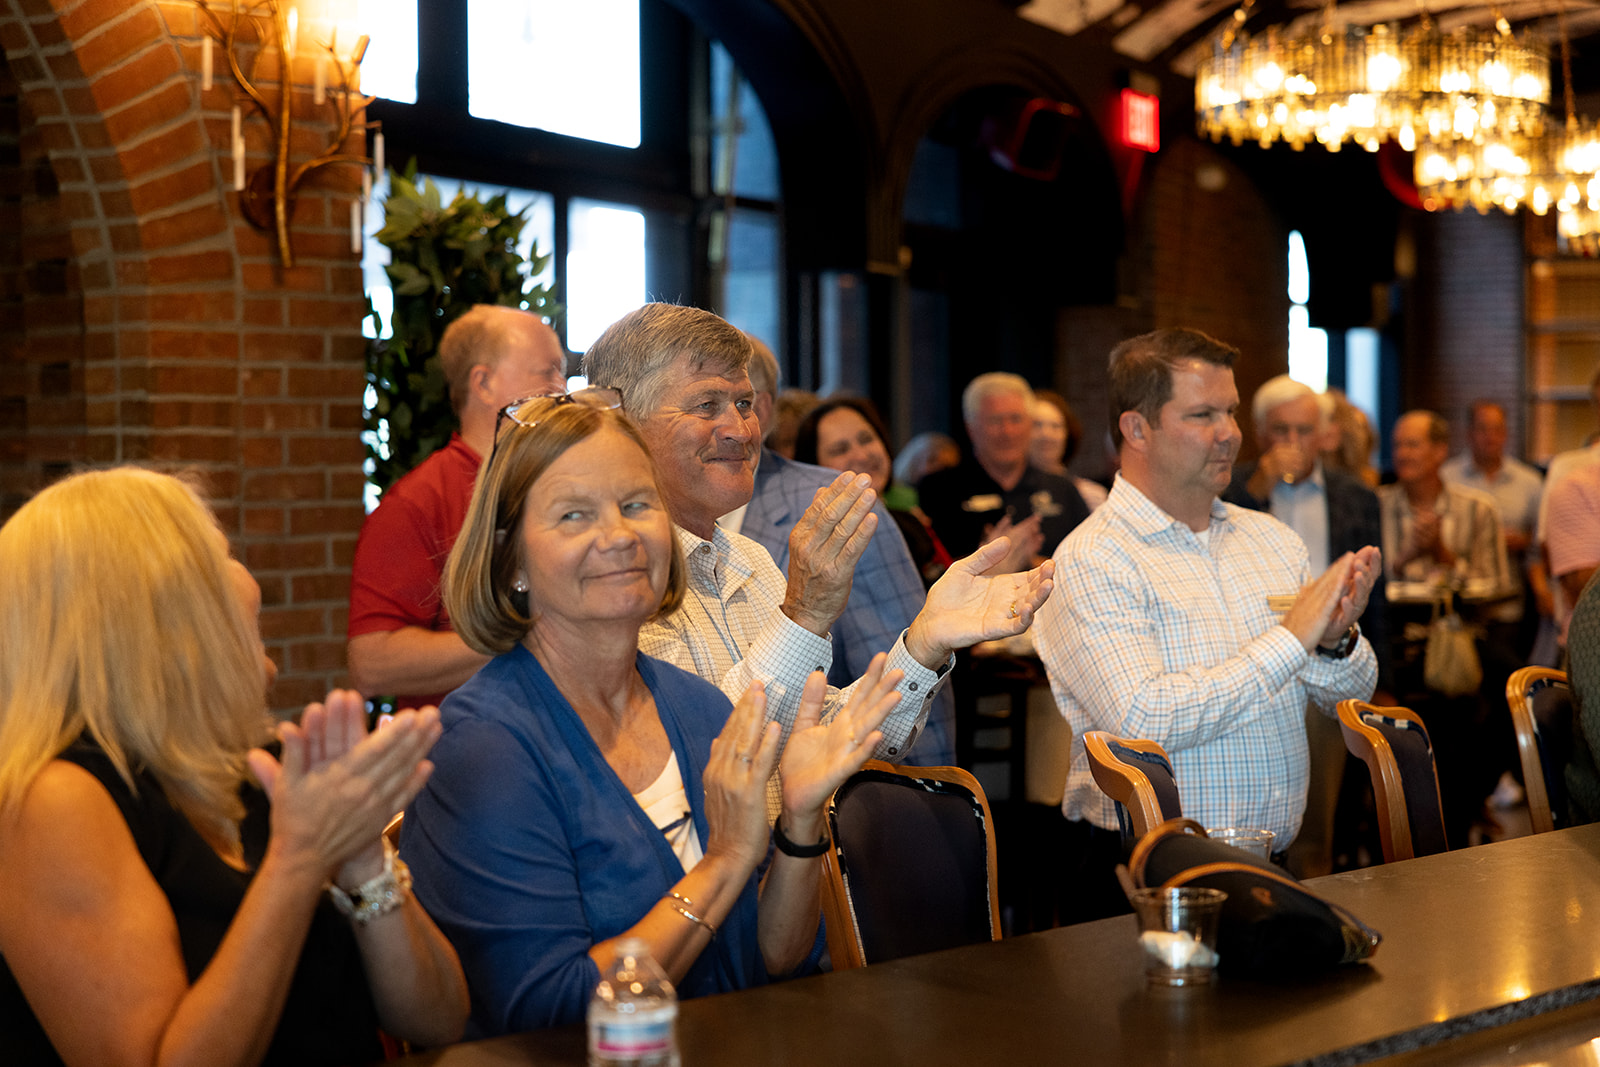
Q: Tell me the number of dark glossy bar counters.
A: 1